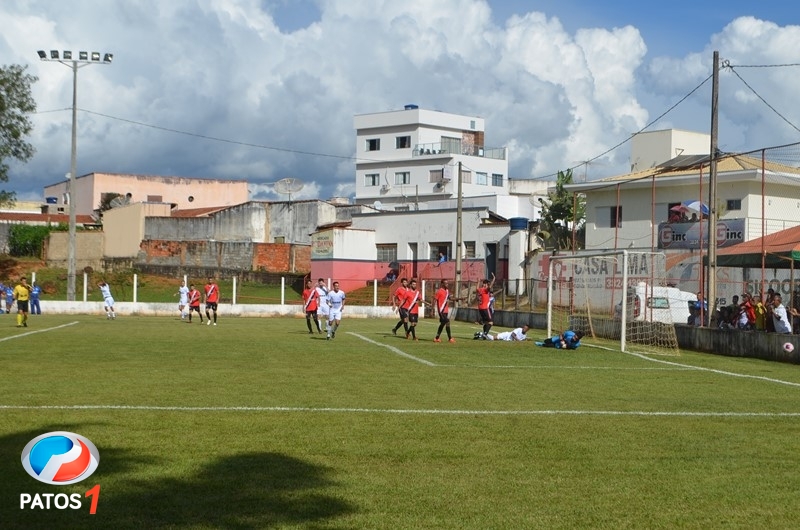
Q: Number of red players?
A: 7